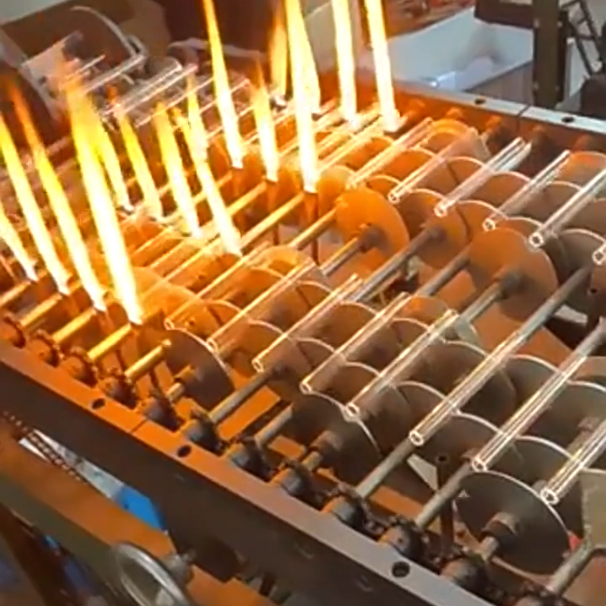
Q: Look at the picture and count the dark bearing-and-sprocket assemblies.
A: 12